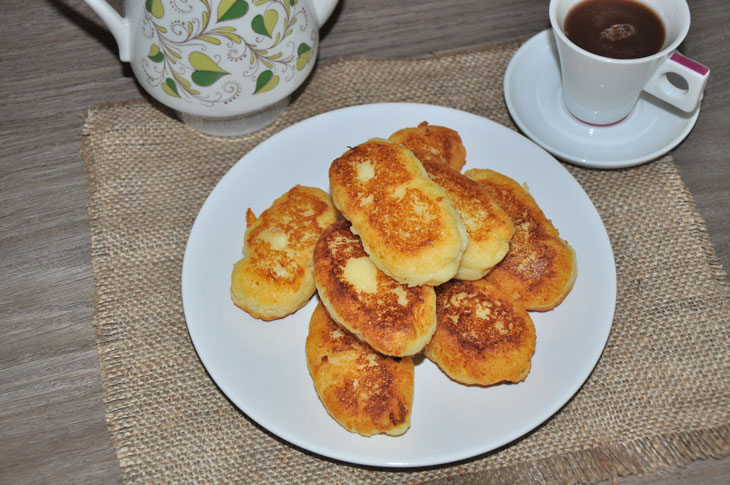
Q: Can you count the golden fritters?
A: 8